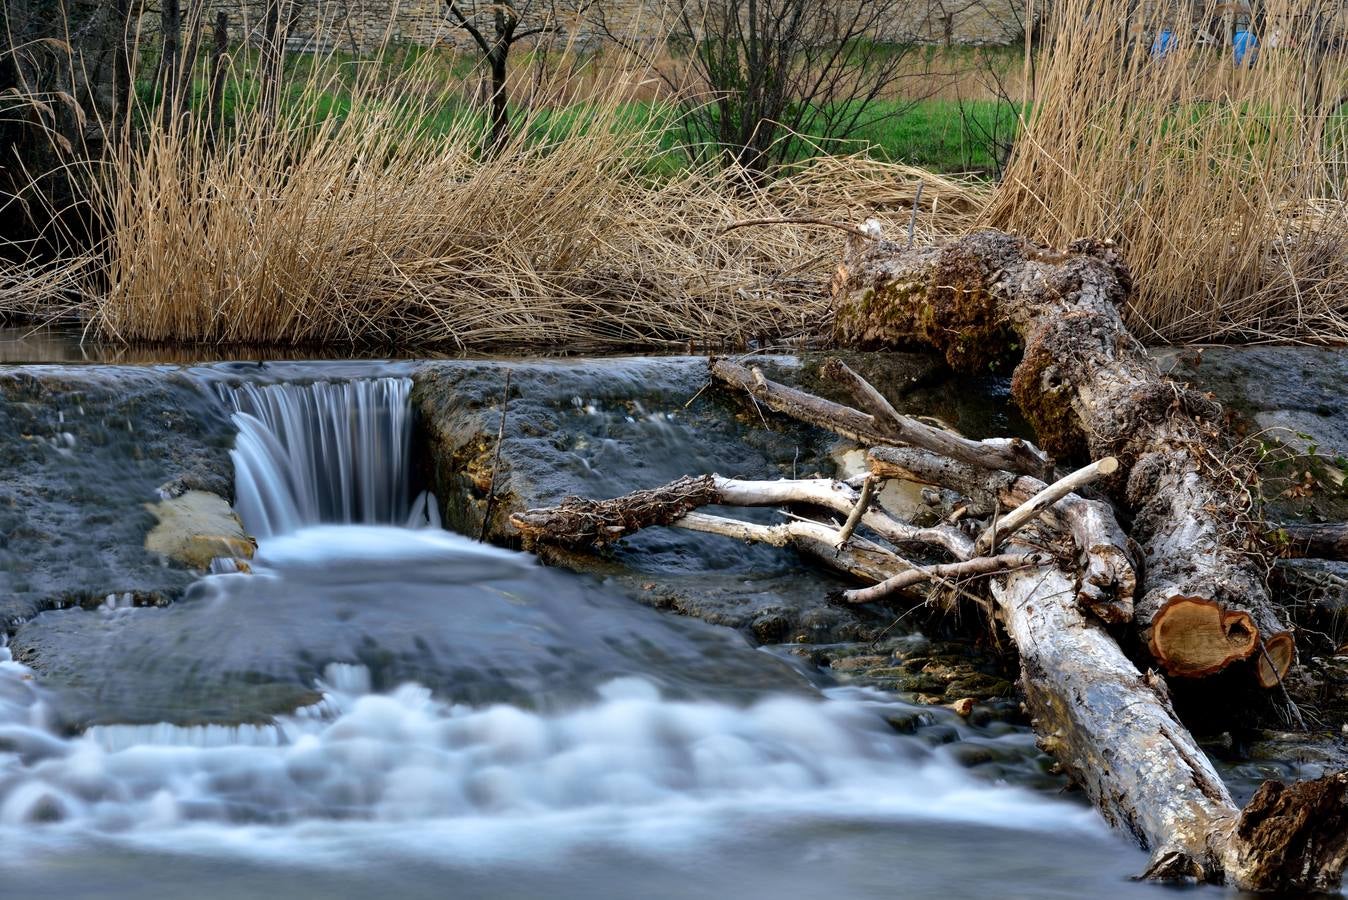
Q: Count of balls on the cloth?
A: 0